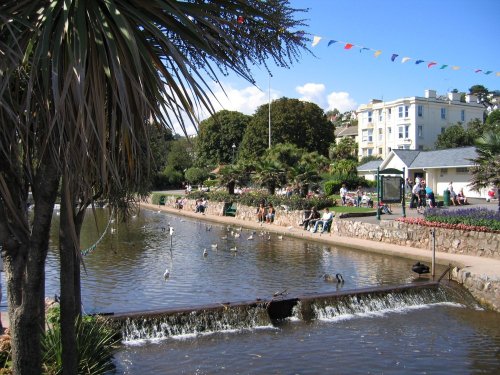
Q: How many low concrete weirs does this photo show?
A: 1